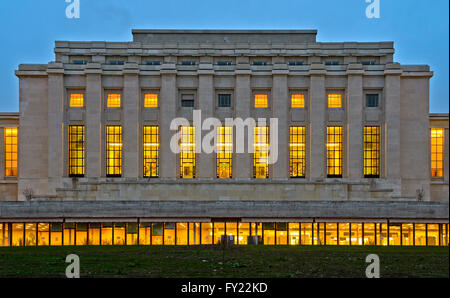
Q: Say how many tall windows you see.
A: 11